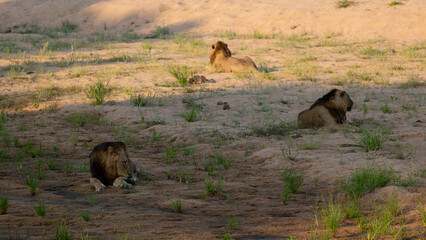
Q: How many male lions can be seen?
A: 3